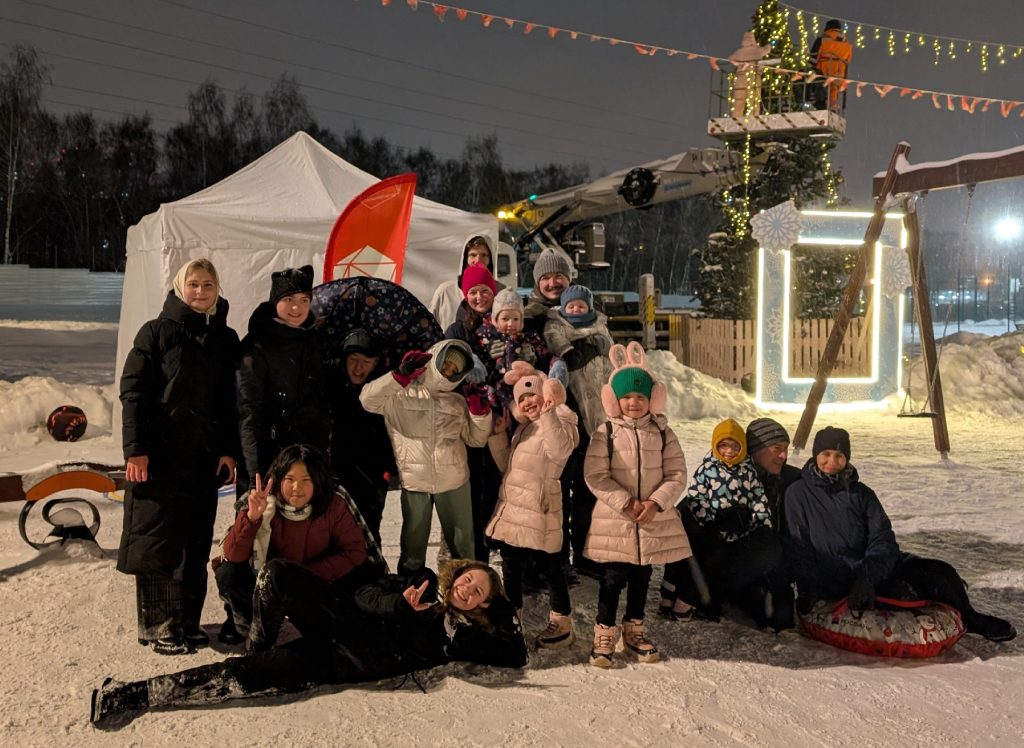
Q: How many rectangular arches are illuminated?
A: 1